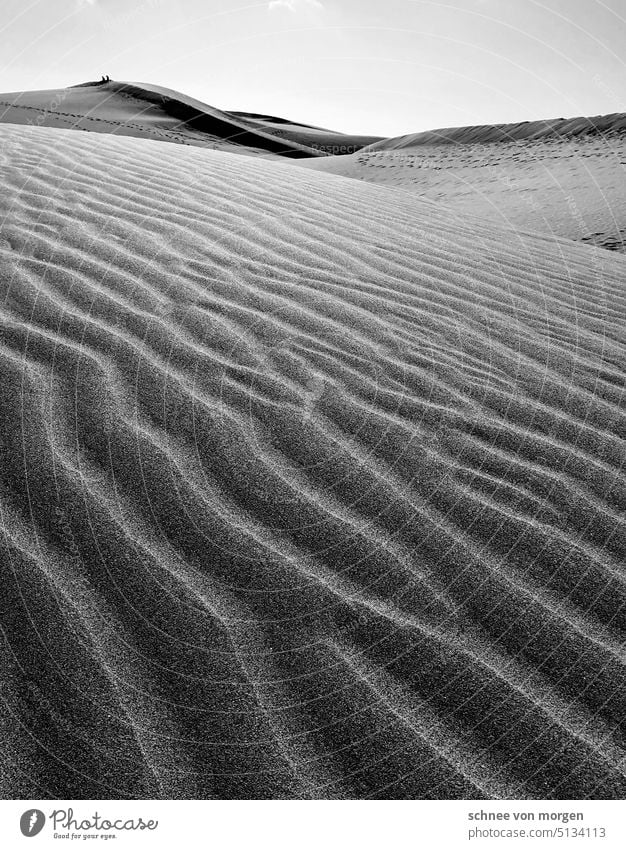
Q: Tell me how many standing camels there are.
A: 0